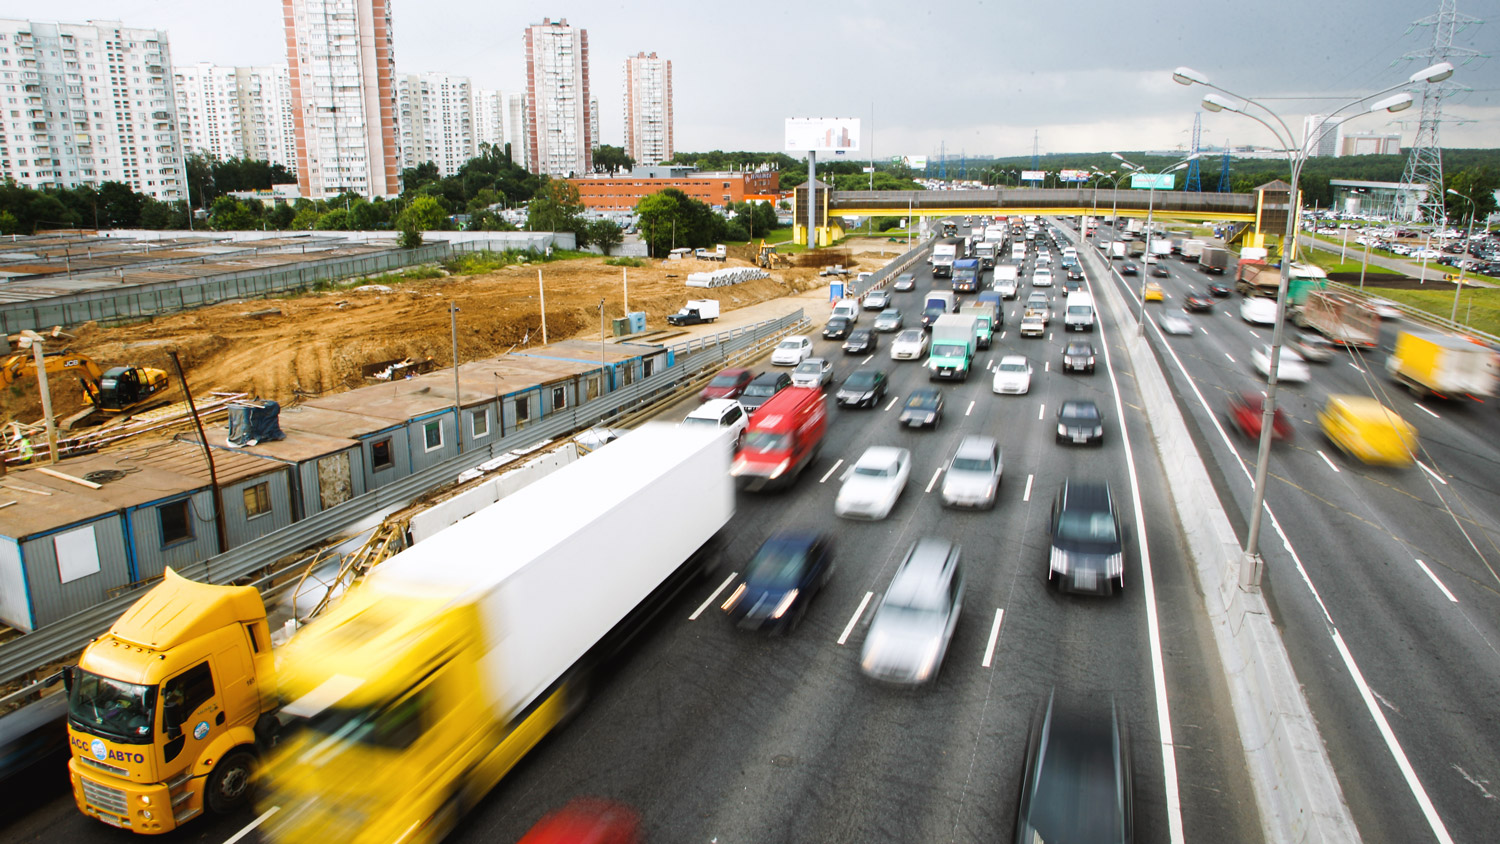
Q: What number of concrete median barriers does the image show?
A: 1